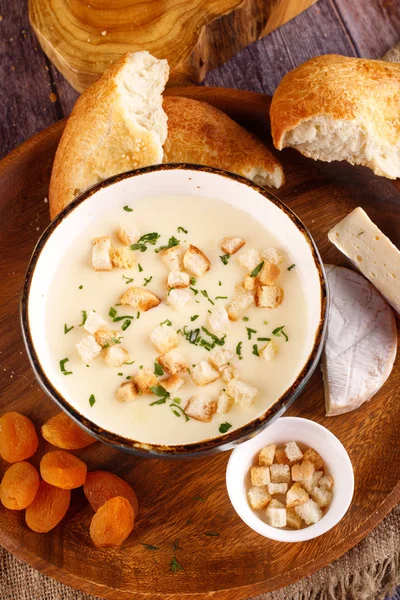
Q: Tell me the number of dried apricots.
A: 7